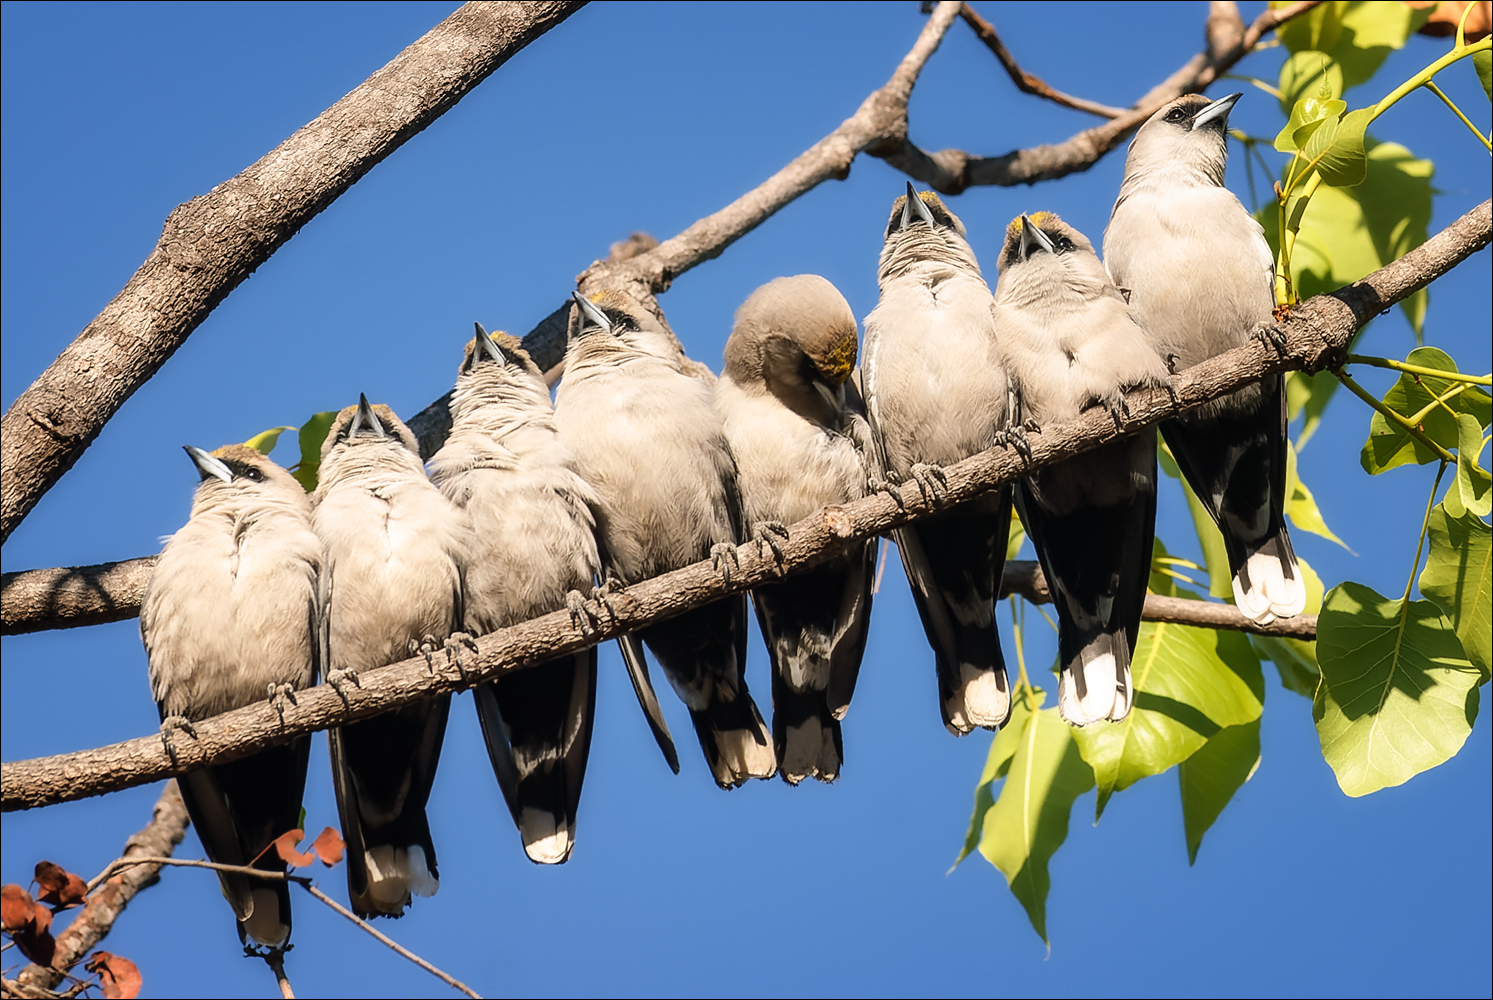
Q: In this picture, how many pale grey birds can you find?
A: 8